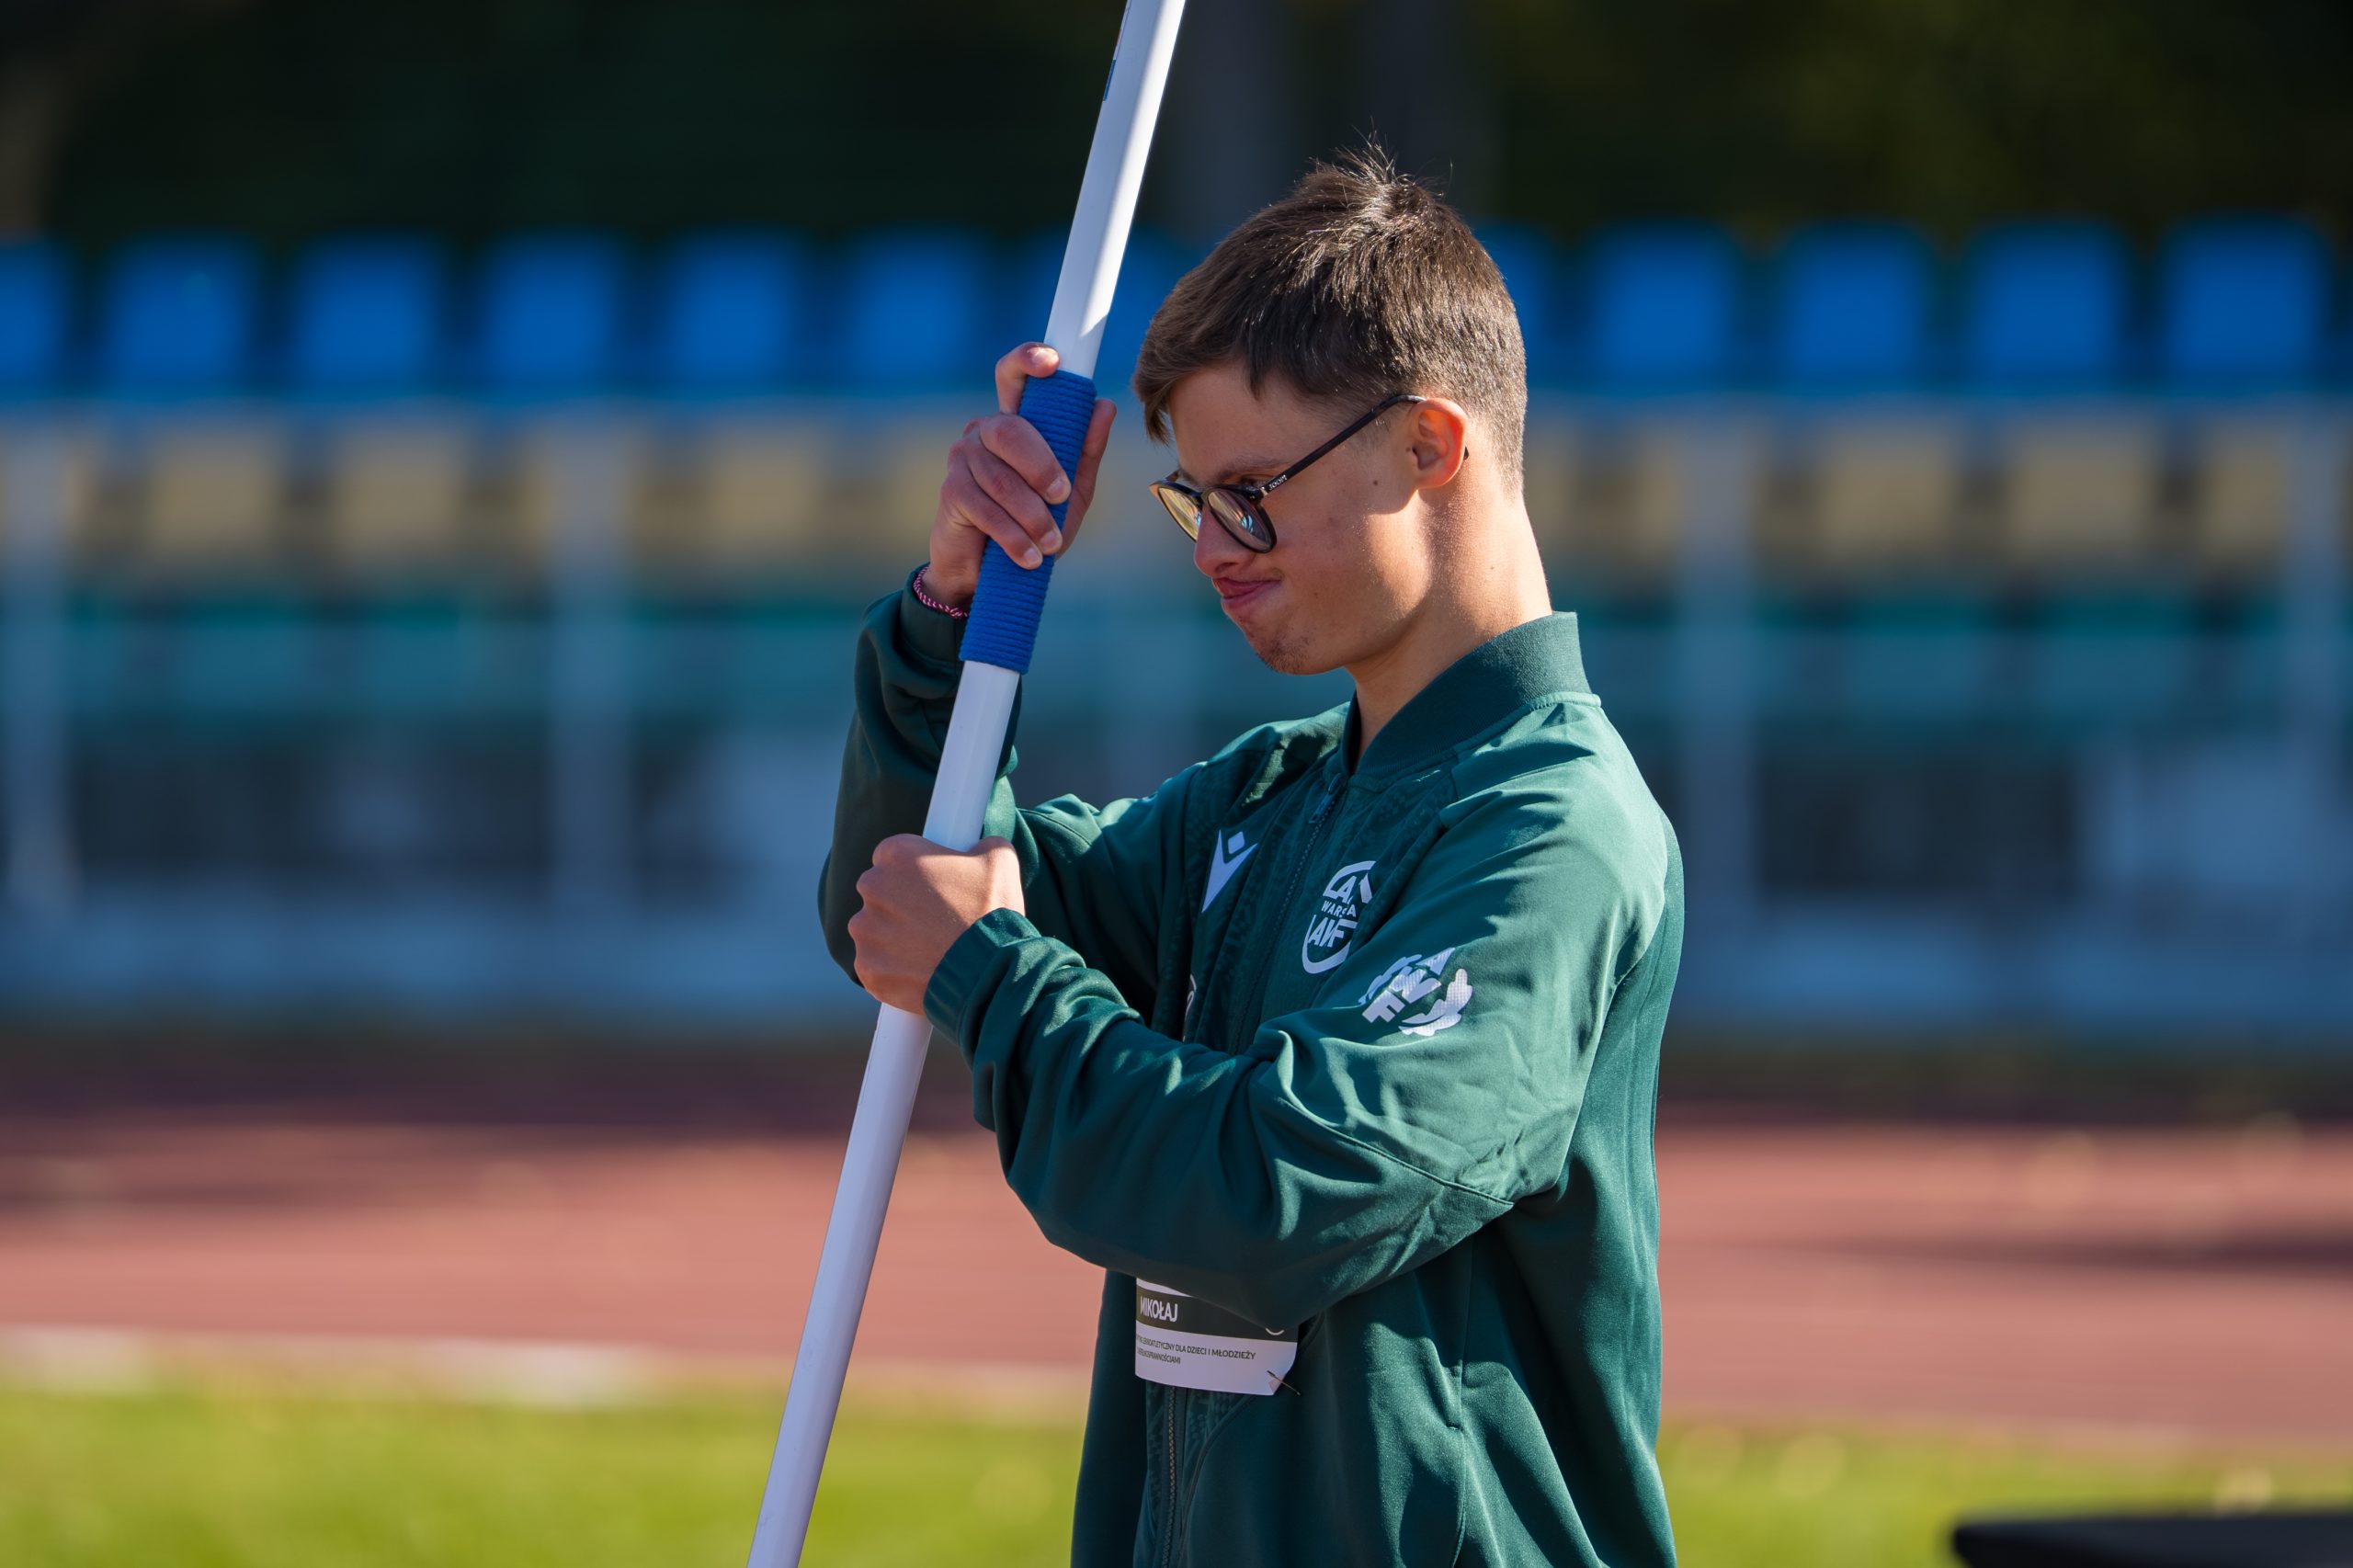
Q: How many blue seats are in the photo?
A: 12